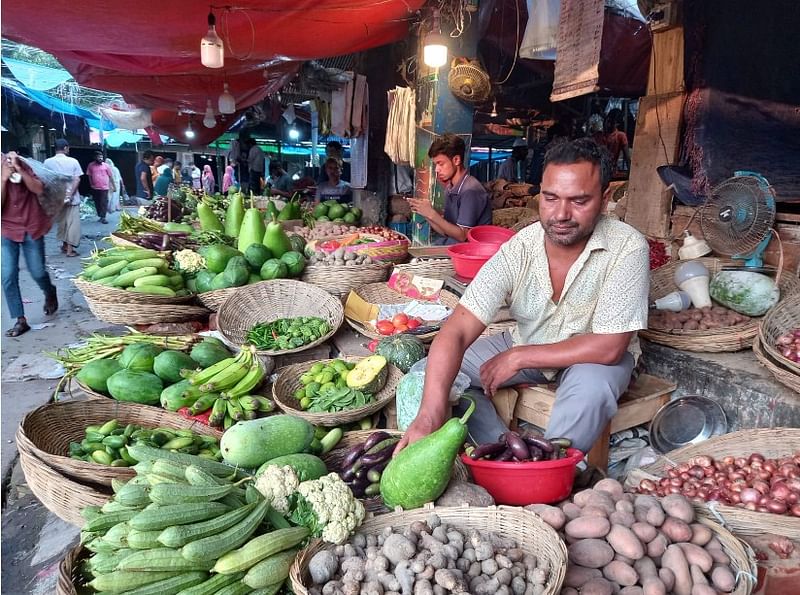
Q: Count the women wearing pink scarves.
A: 2